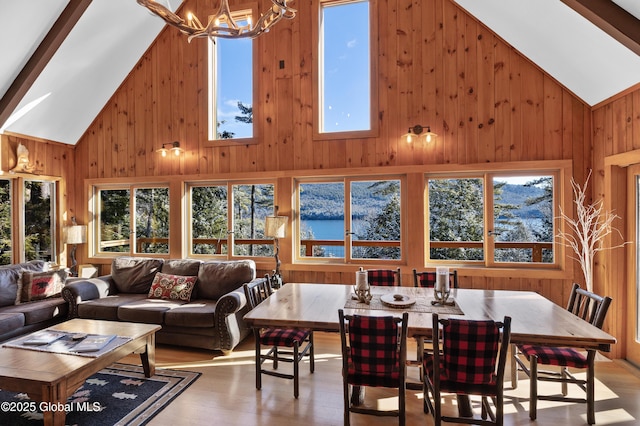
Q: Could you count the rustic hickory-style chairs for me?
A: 6